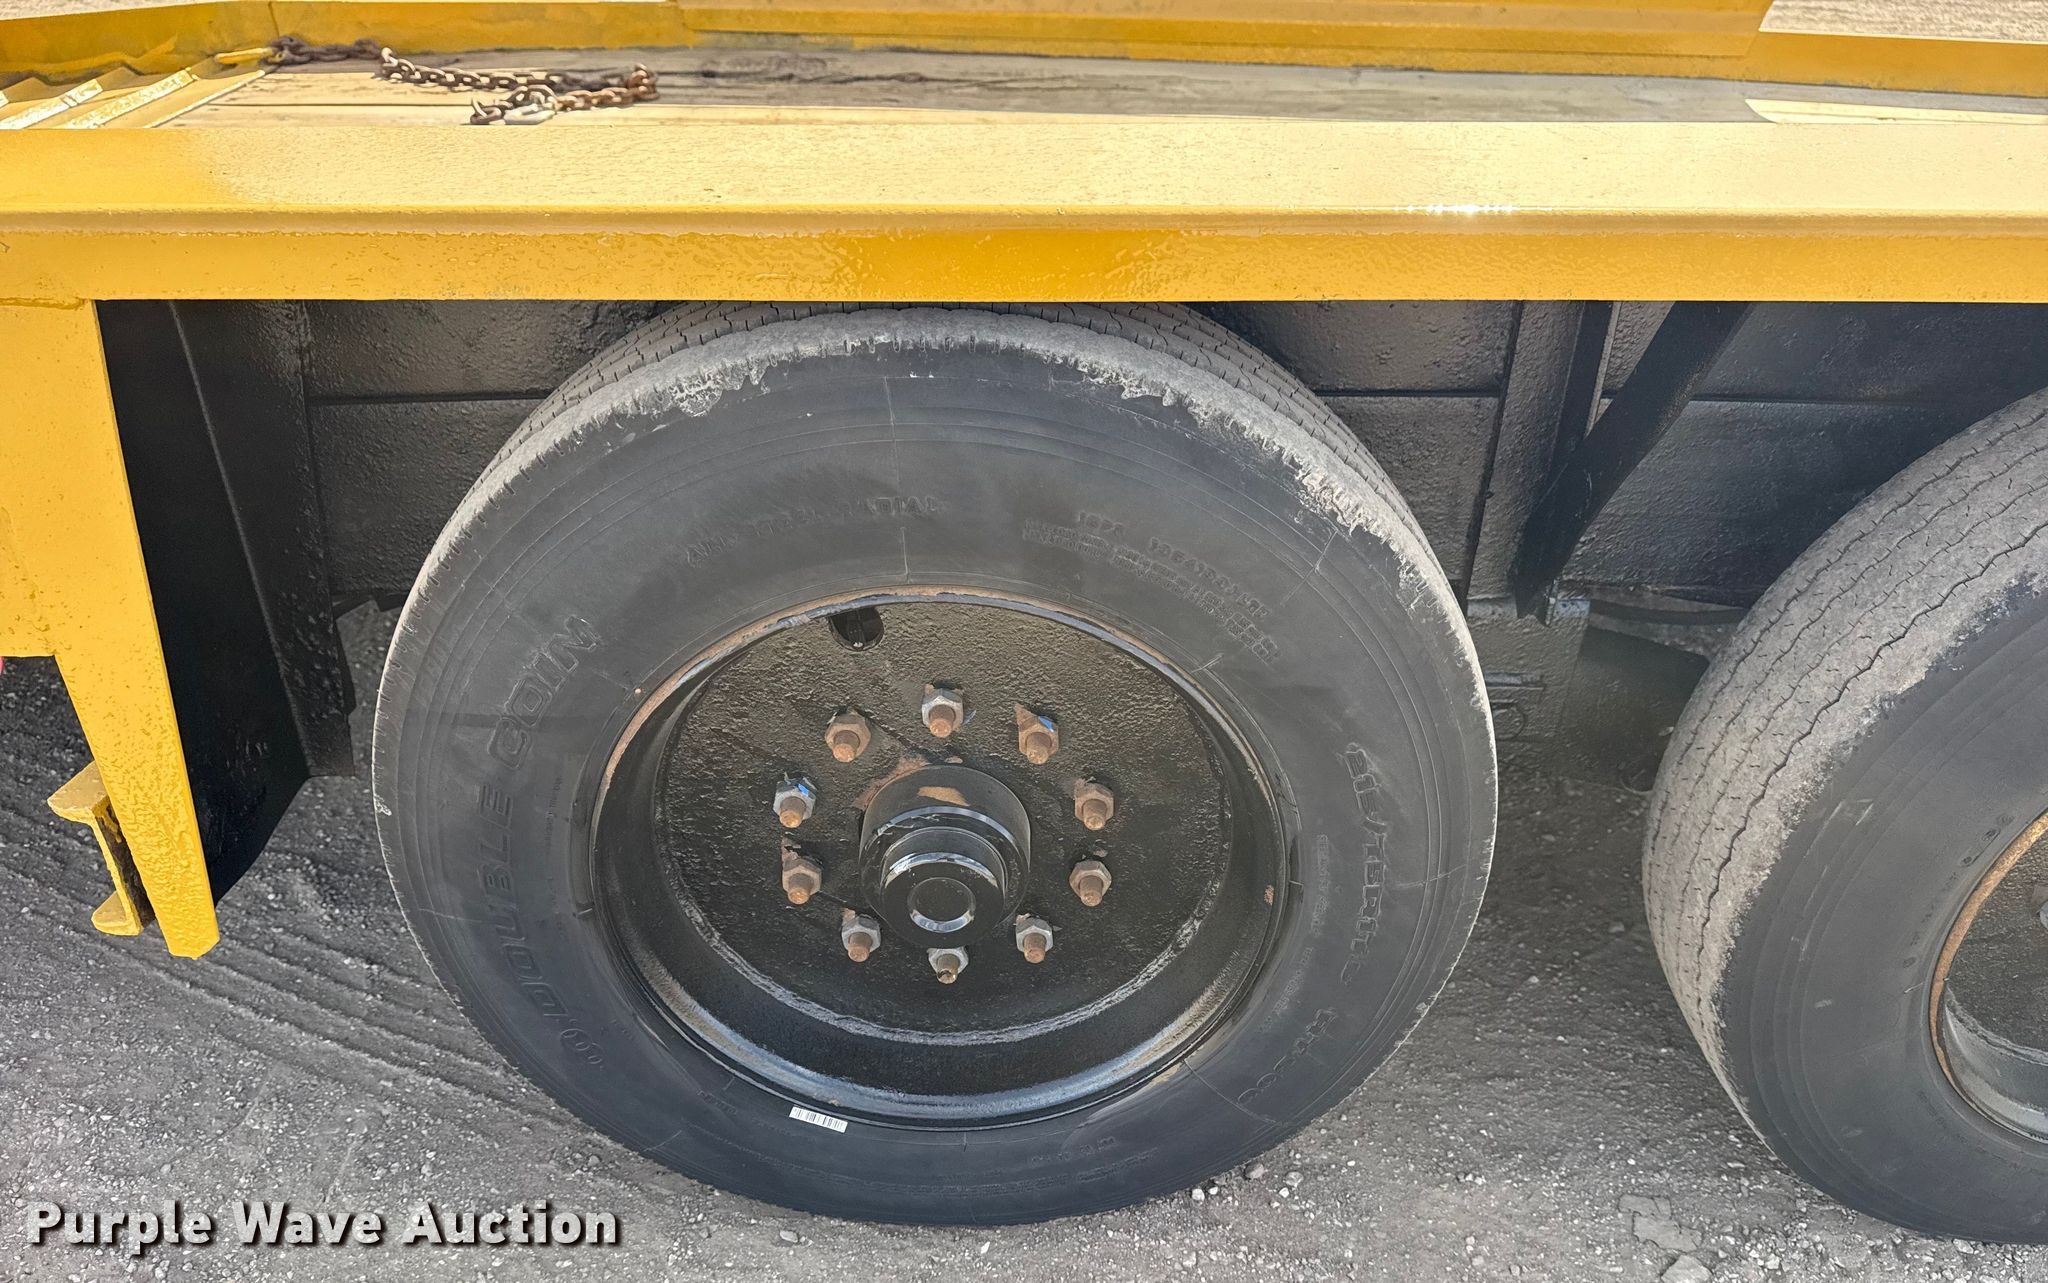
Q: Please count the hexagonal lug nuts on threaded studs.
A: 10